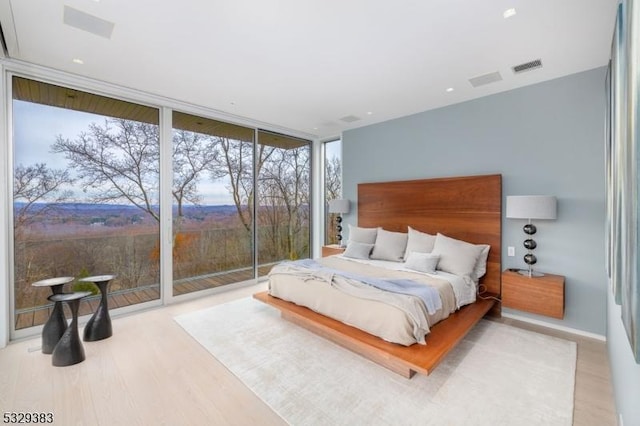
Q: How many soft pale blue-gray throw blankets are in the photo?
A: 1